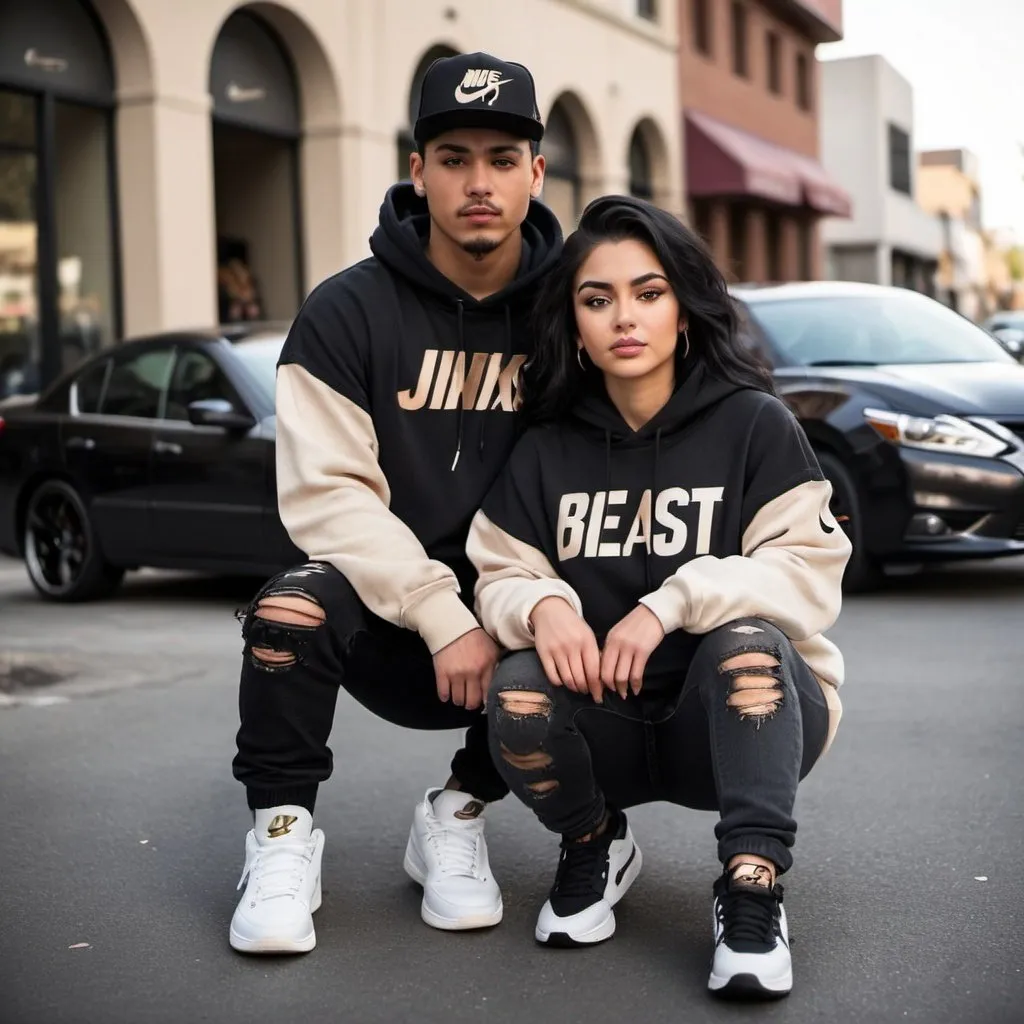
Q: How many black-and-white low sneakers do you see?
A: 2